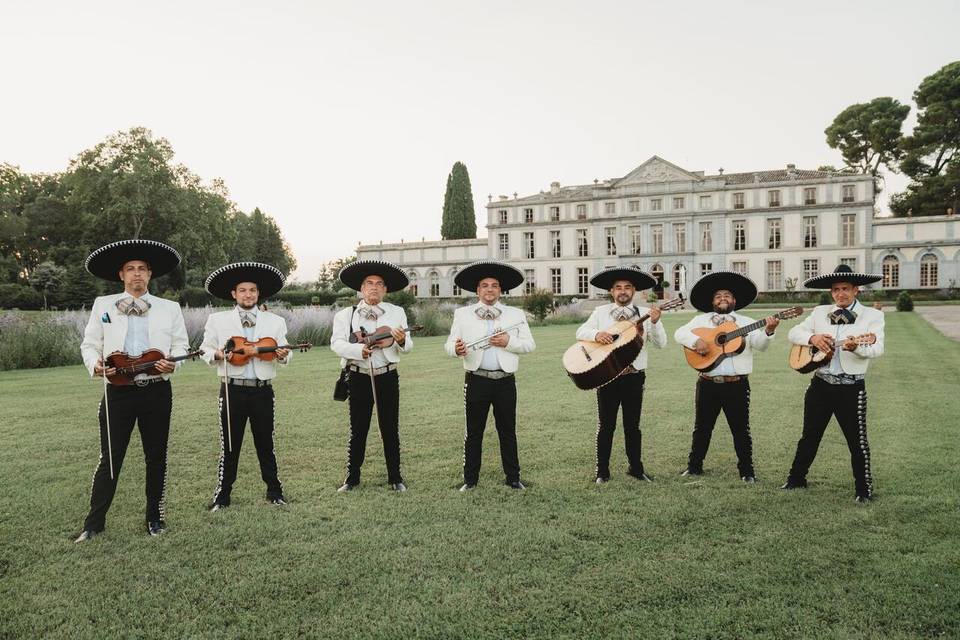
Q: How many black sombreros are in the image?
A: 7